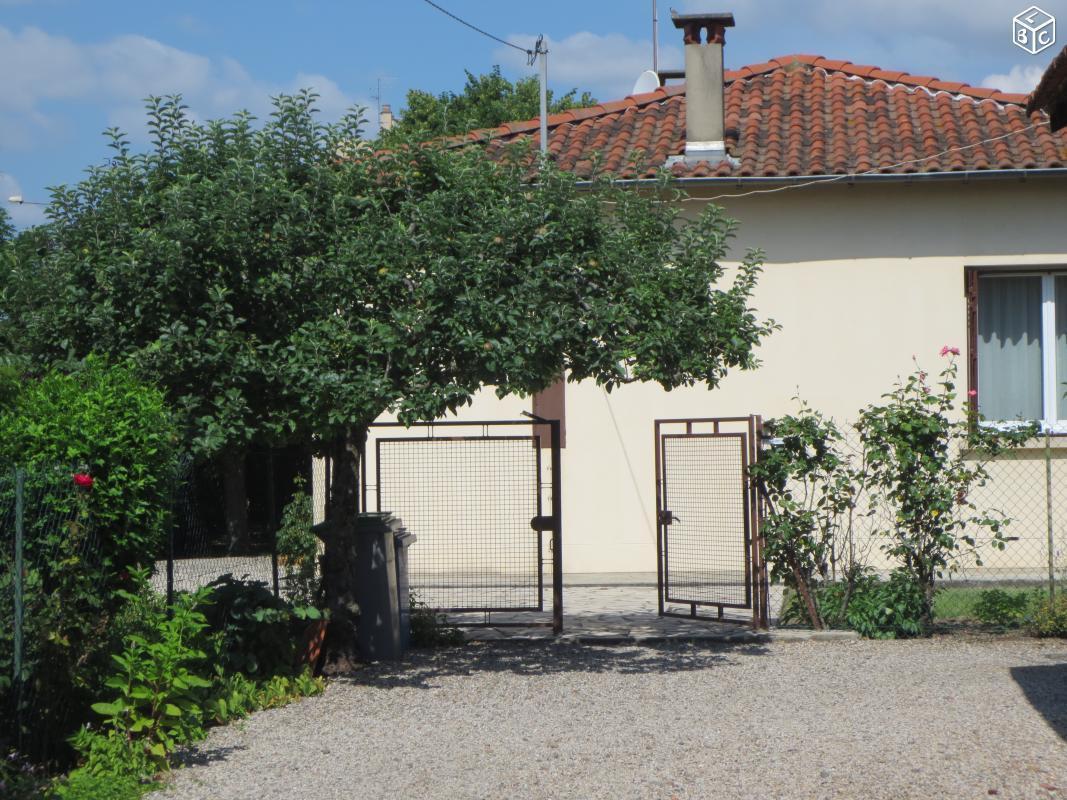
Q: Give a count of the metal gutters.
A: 1